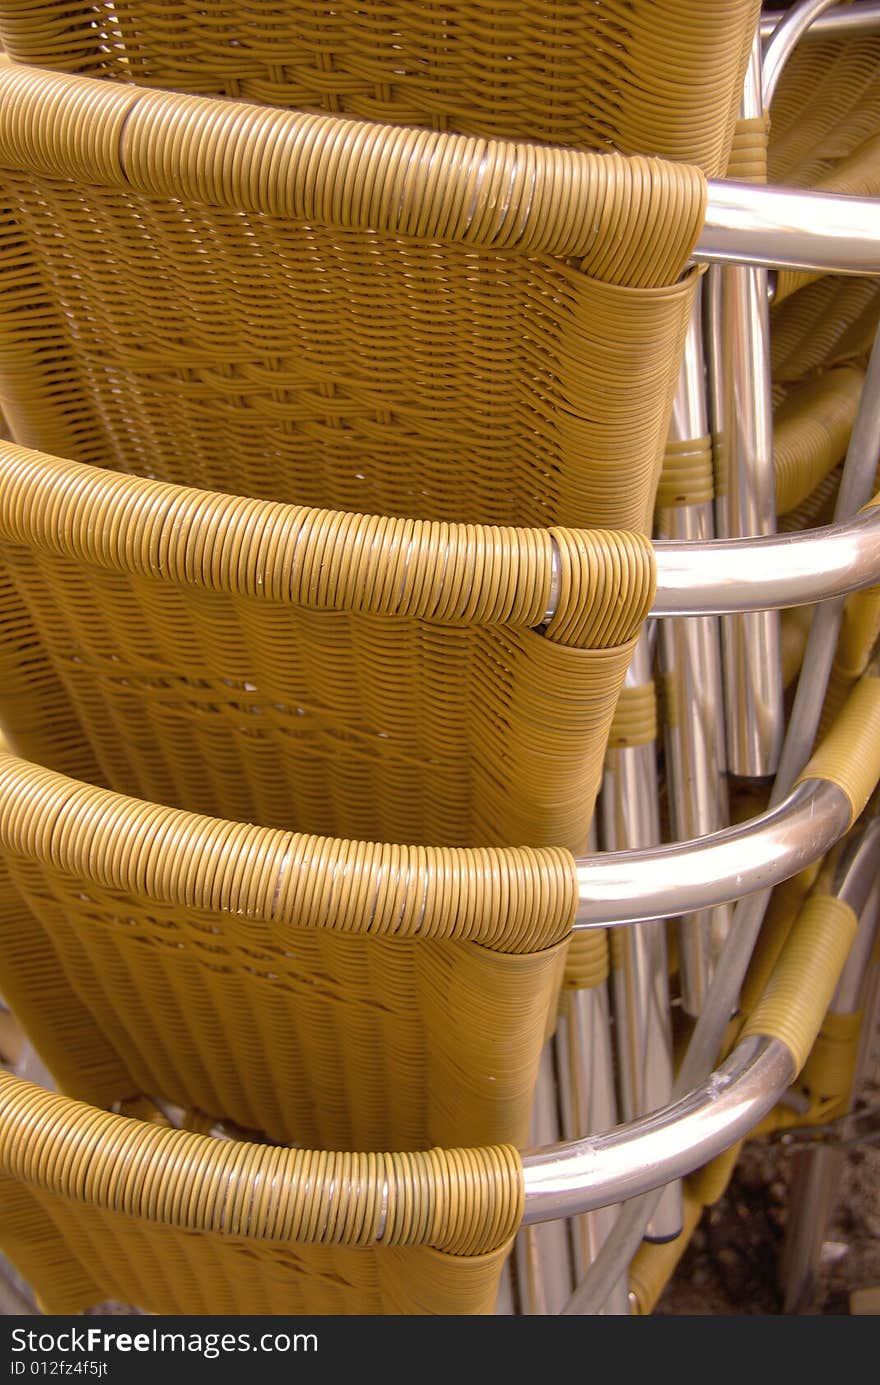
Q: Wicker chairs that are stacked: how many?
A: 5